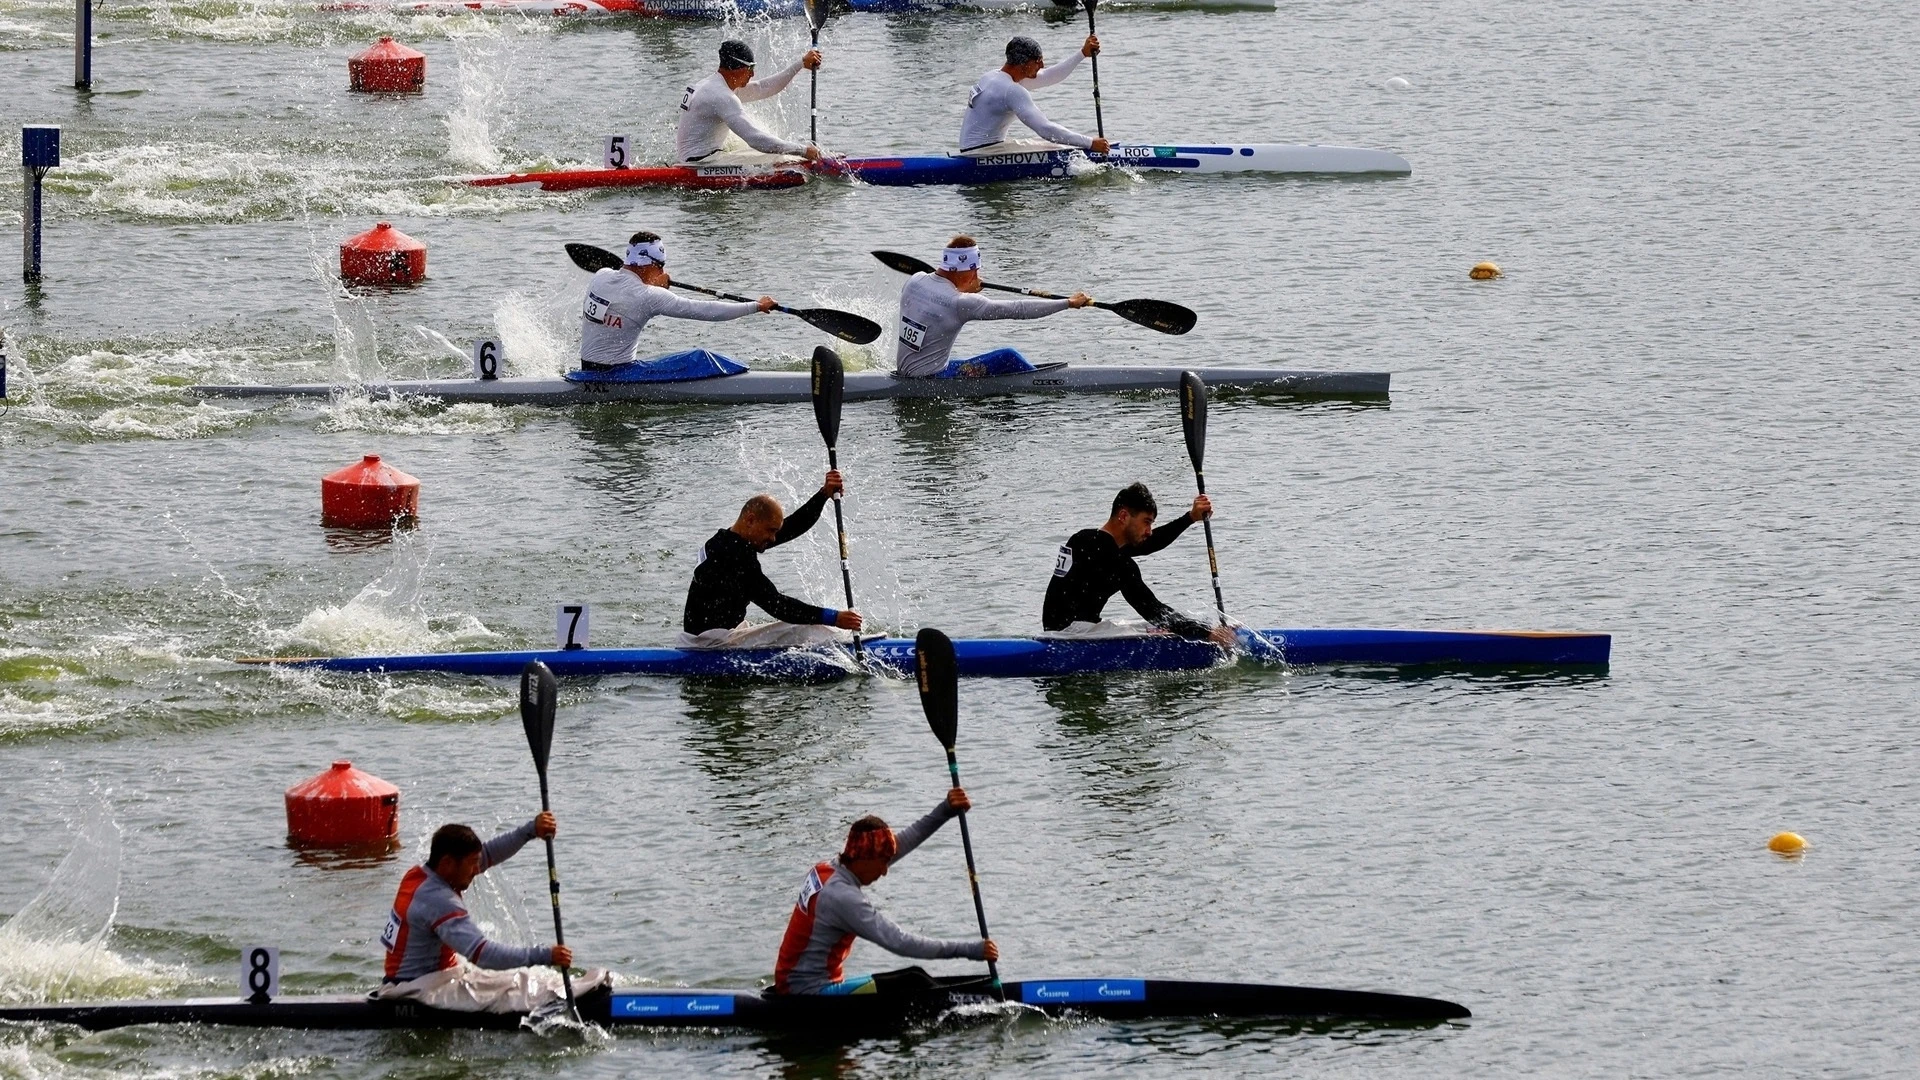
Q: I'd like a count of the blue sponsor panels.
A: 4